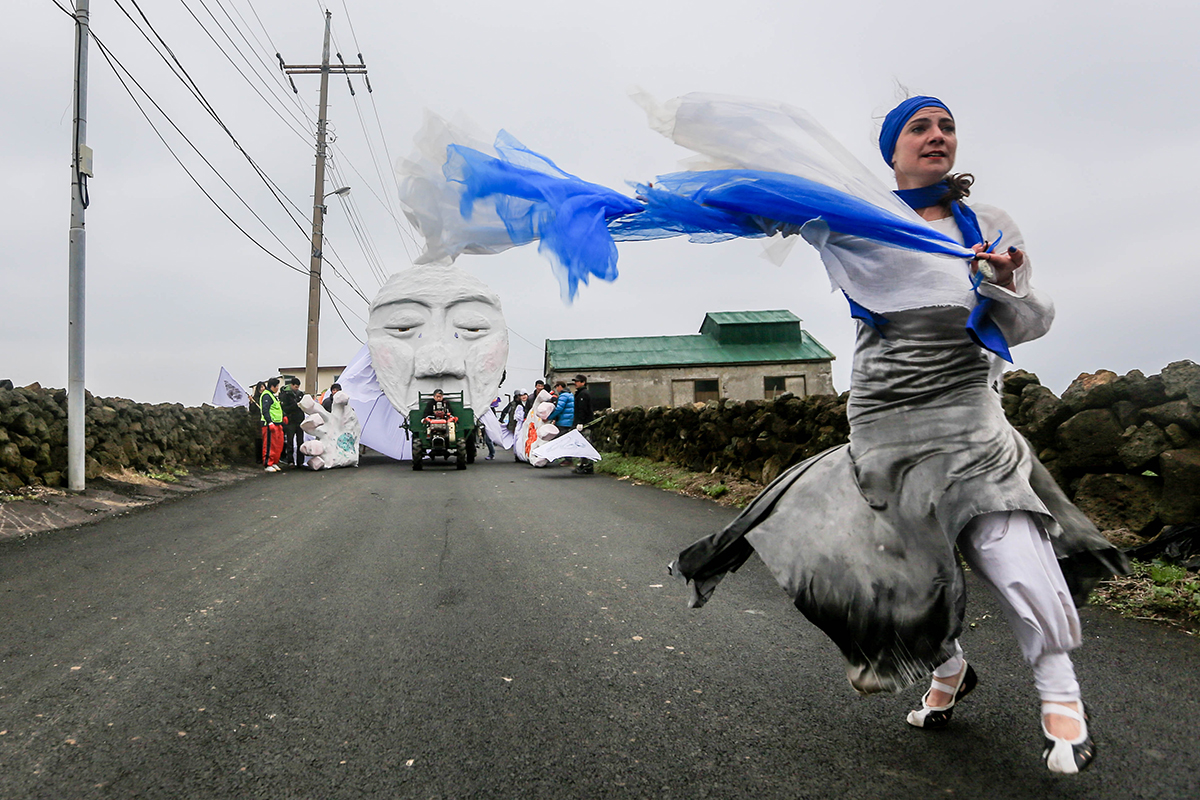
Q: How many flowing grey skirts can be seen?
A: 1